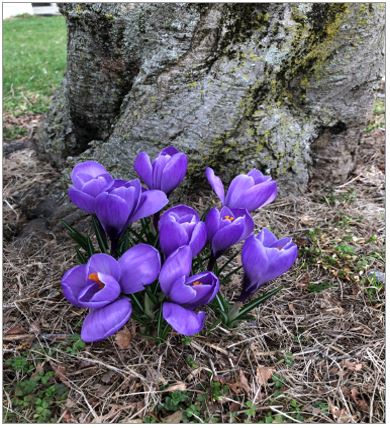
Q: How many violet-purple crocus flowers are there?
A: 9